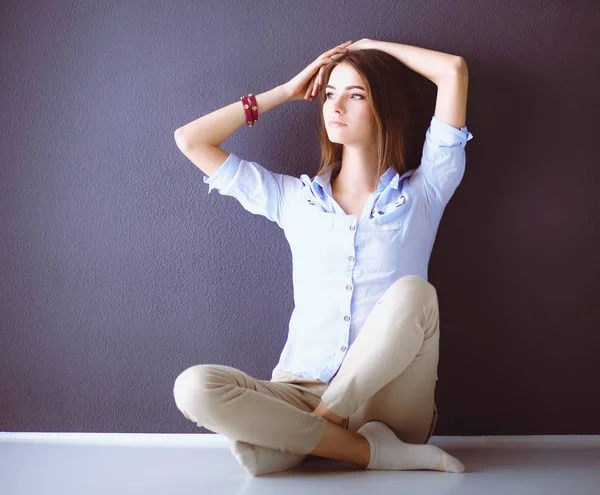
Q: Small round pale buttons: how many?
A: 5